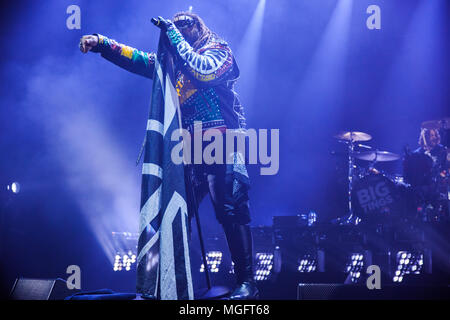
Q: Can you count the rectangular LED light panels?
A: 6